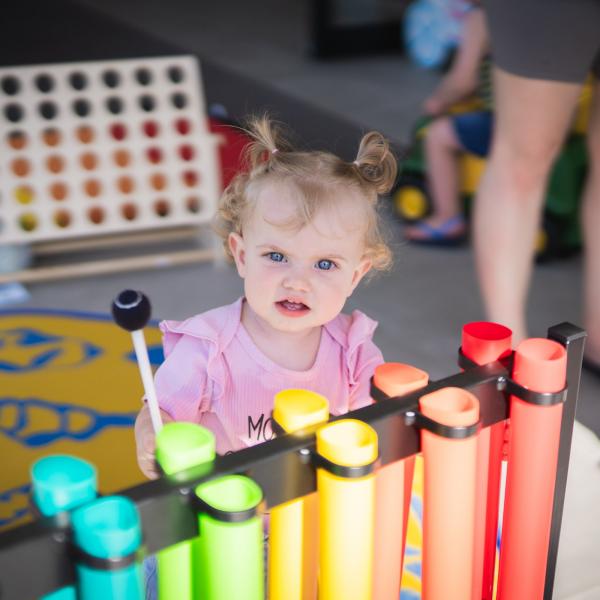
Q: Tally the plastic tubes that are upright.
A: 10